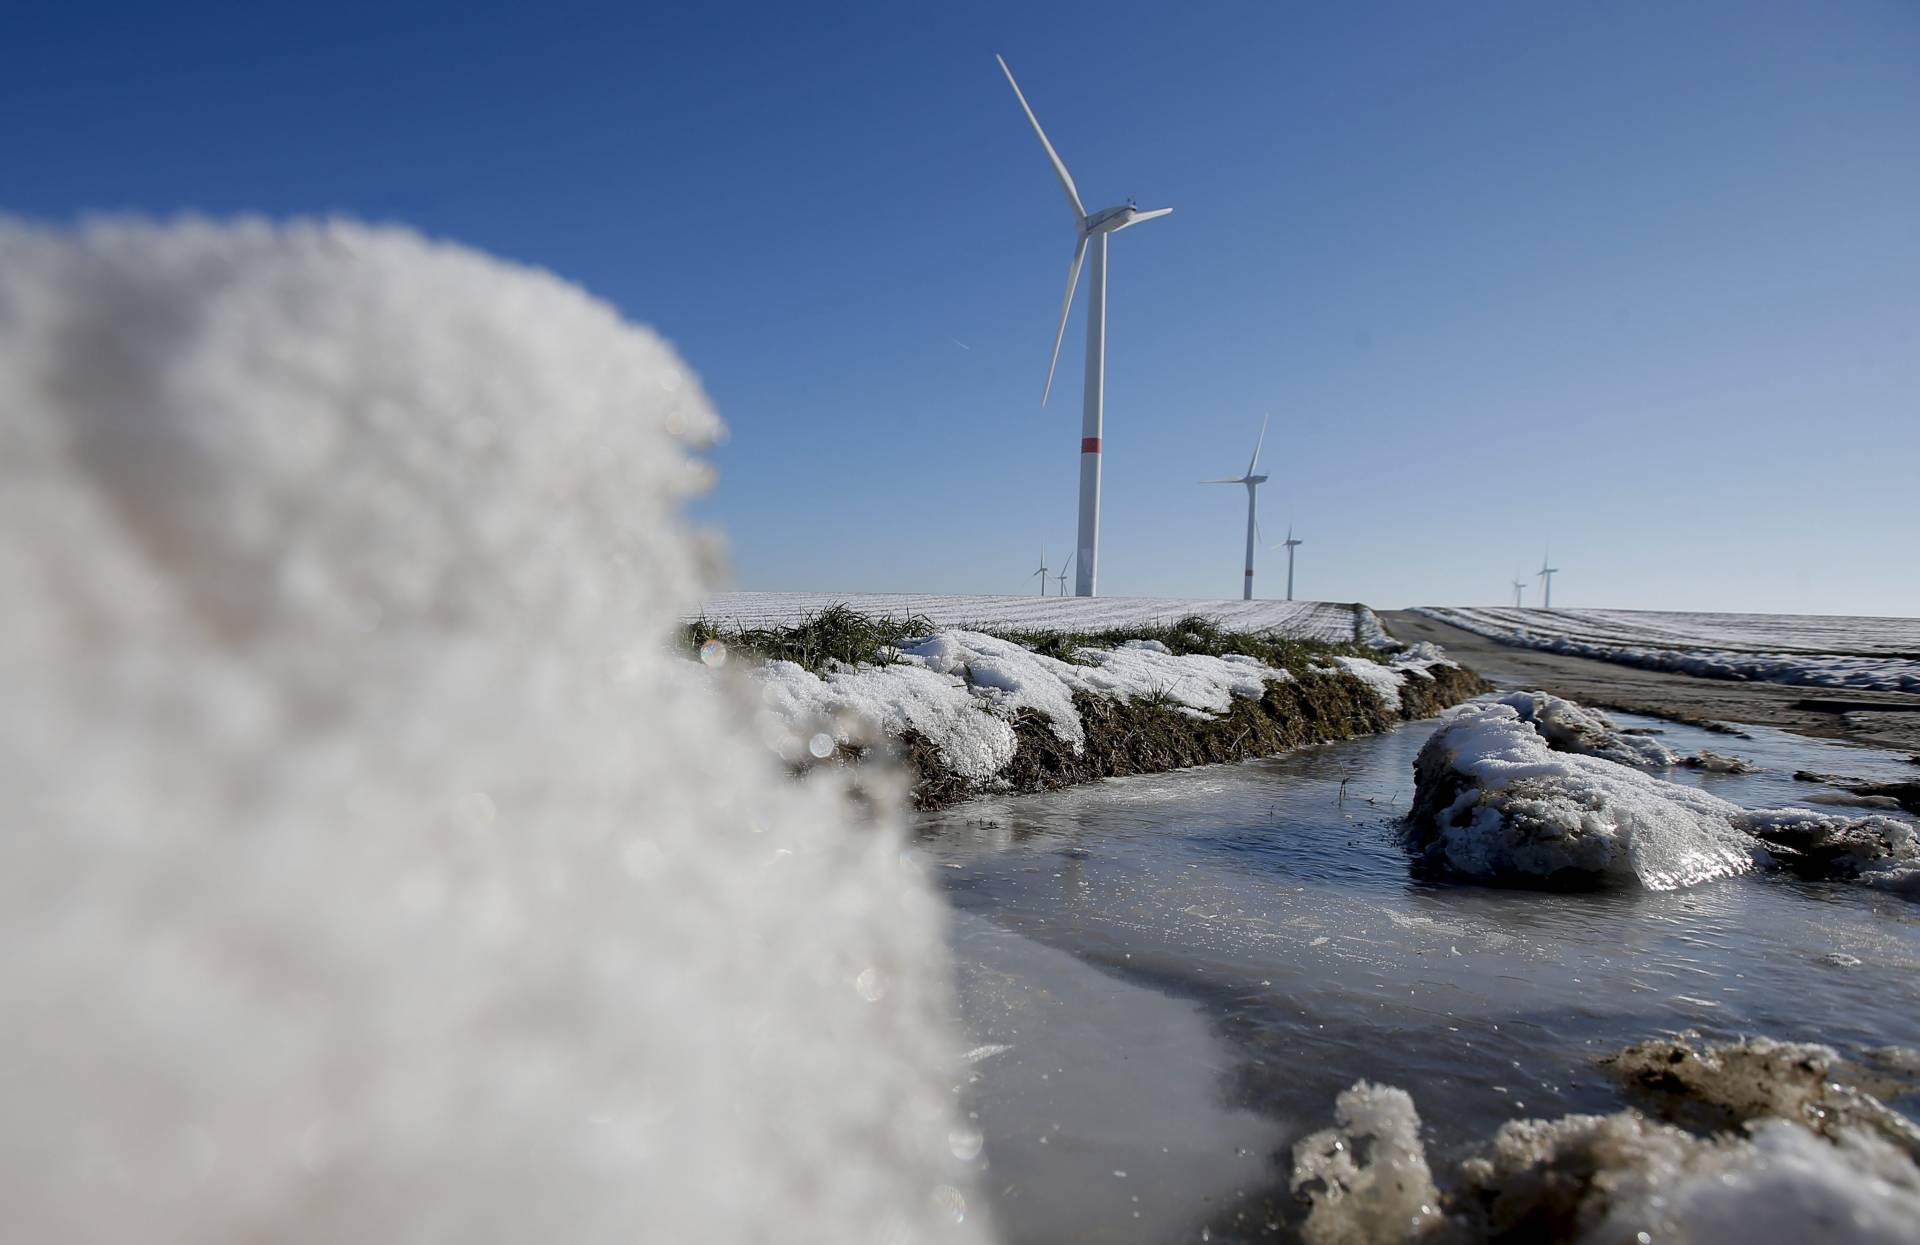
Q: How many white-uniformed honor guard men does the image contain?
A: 0